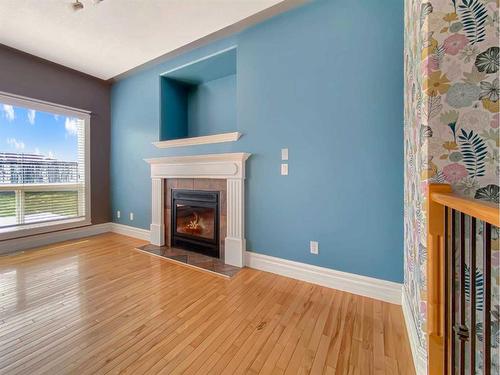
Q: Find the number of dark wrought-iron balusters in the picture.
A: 5